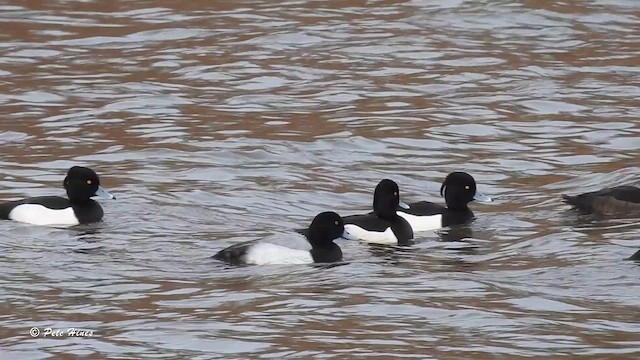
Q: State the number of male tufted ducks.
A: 3